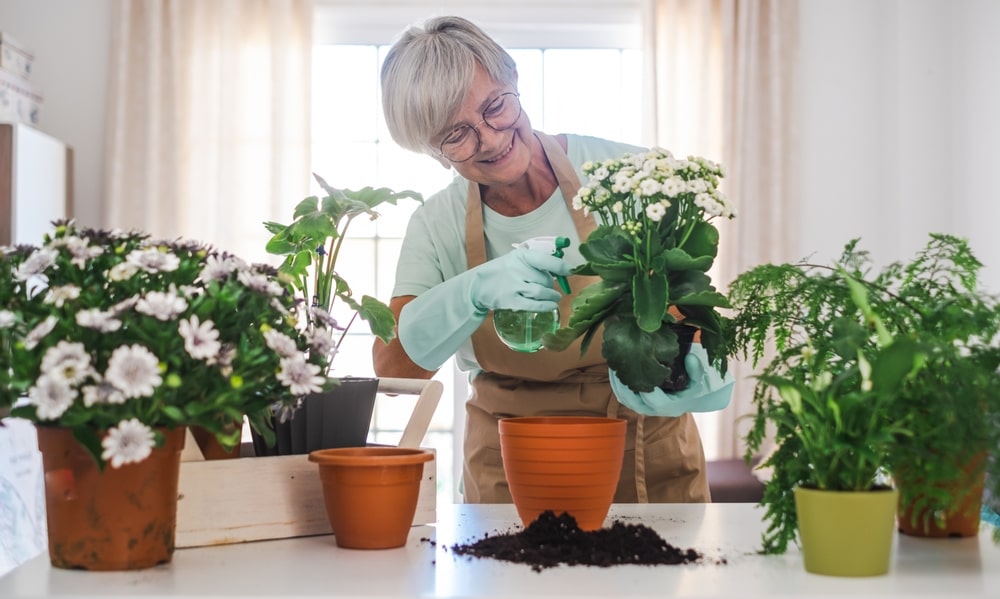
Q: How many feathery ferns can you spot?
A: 1